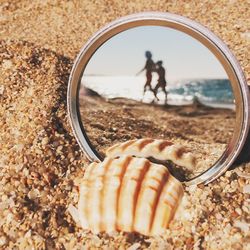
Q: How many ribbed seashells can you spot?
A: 1